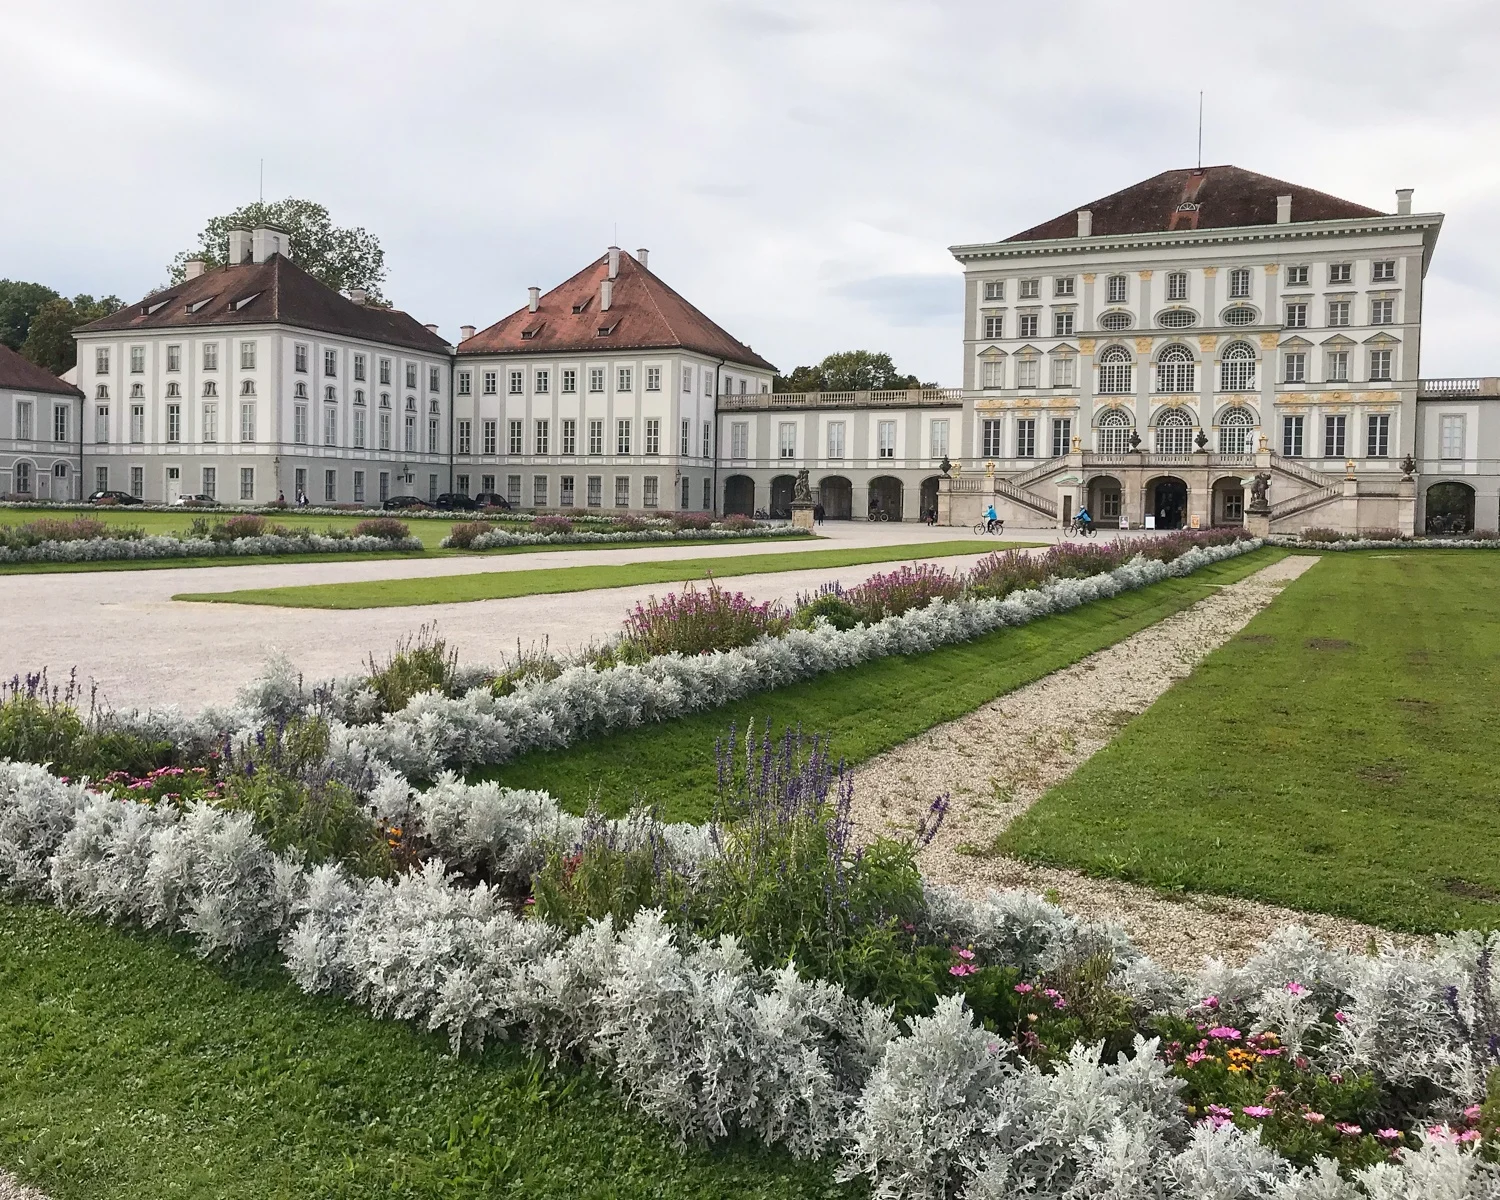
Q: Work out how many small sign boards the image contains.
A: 3